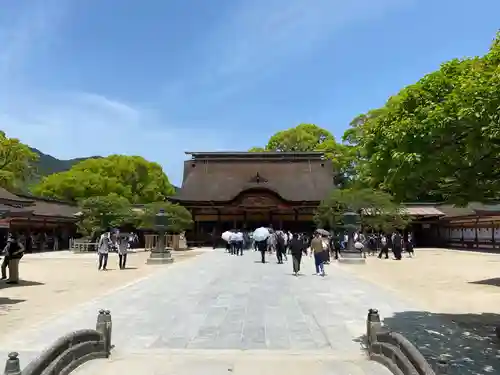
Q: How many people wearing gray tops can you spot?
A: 2